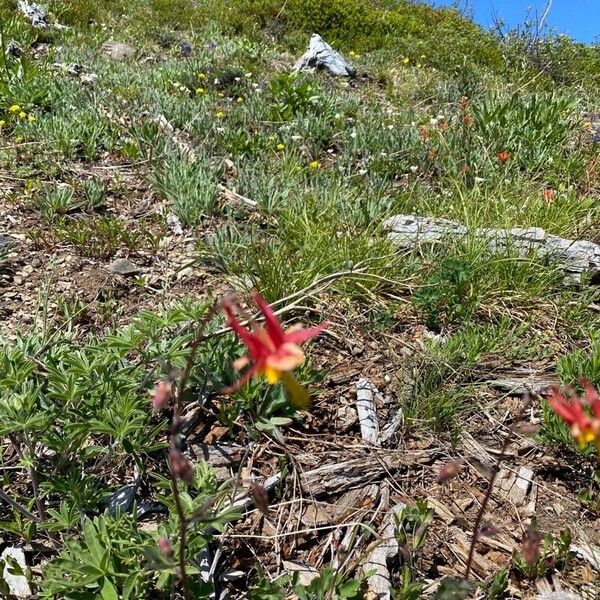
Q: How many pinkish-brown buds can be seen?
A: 6